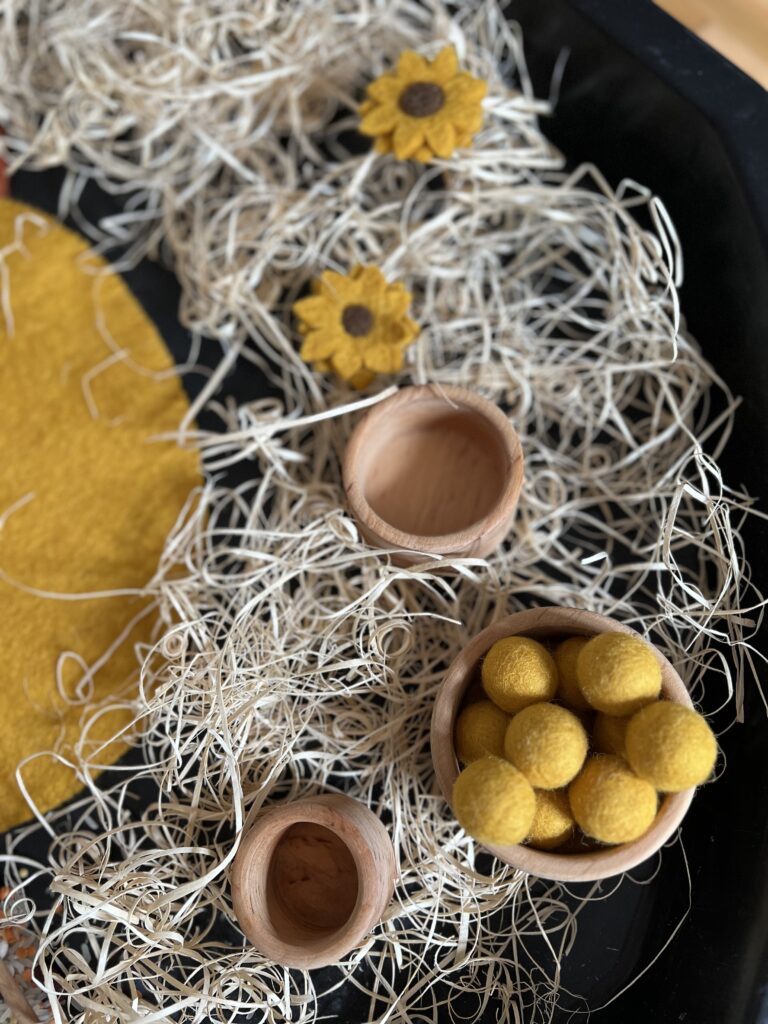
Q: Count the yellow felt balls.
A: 10